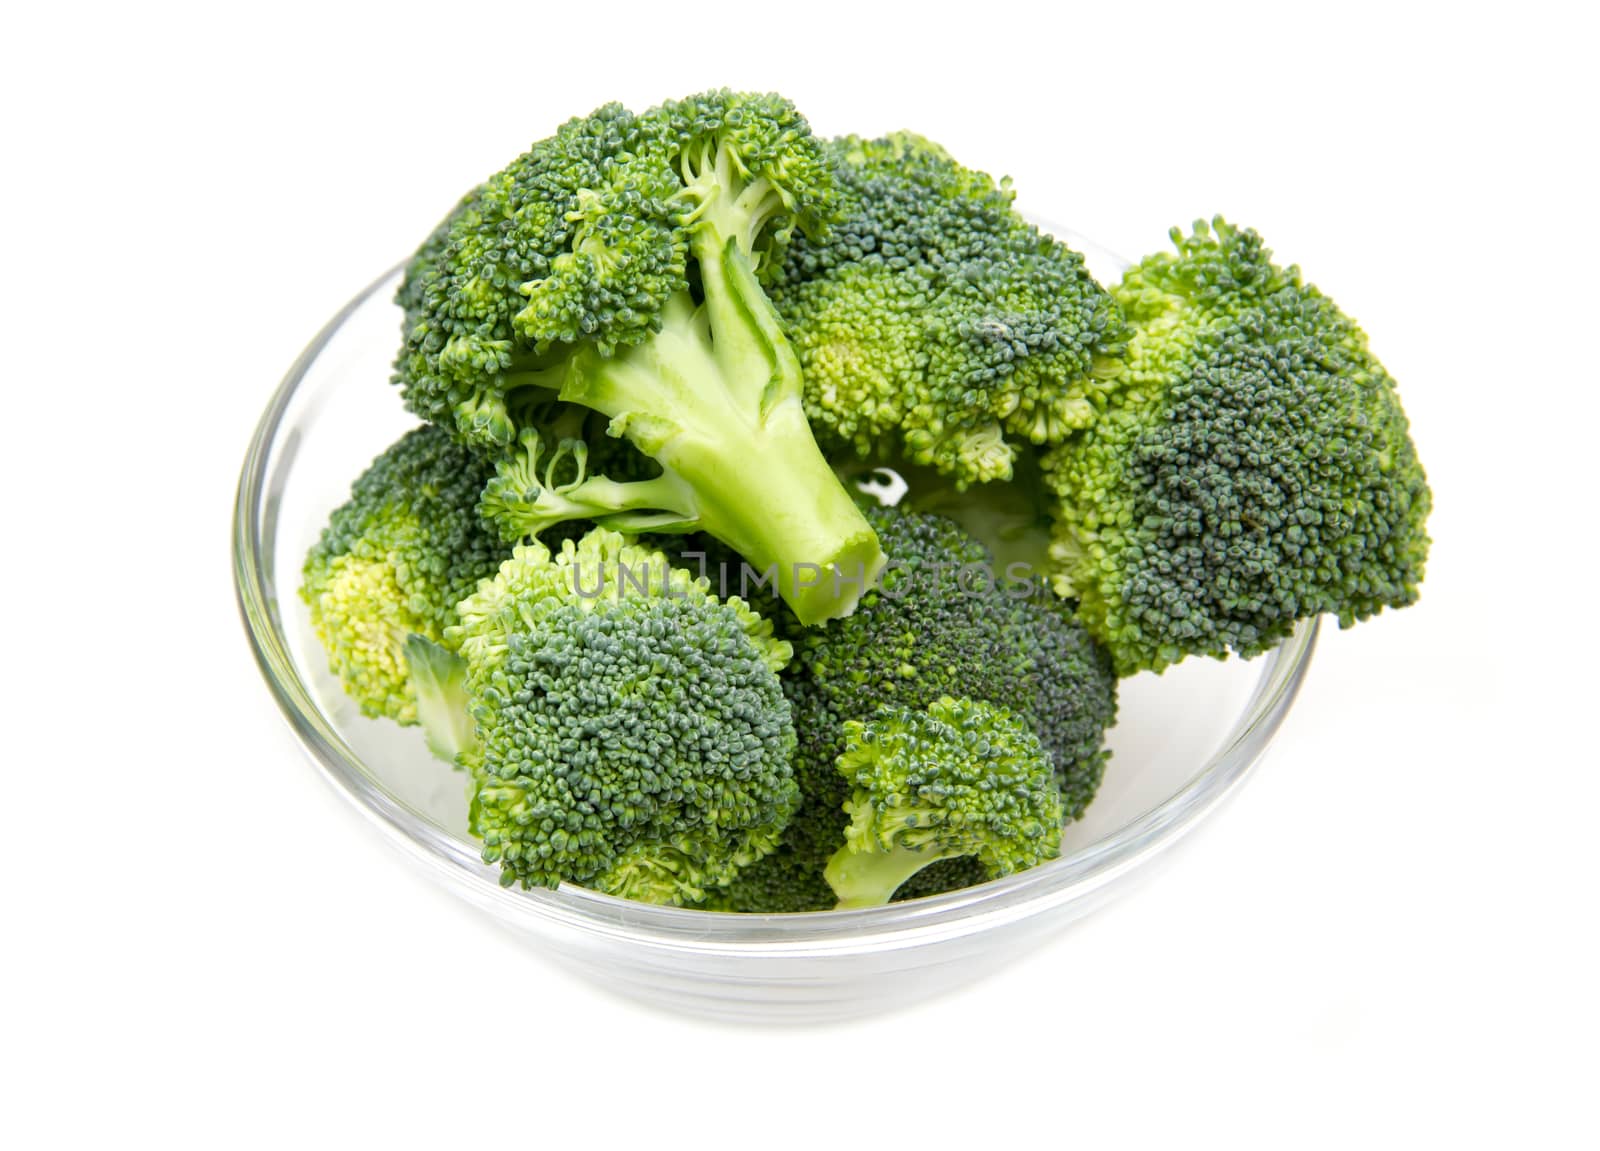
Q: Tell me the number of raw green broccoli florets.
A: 7